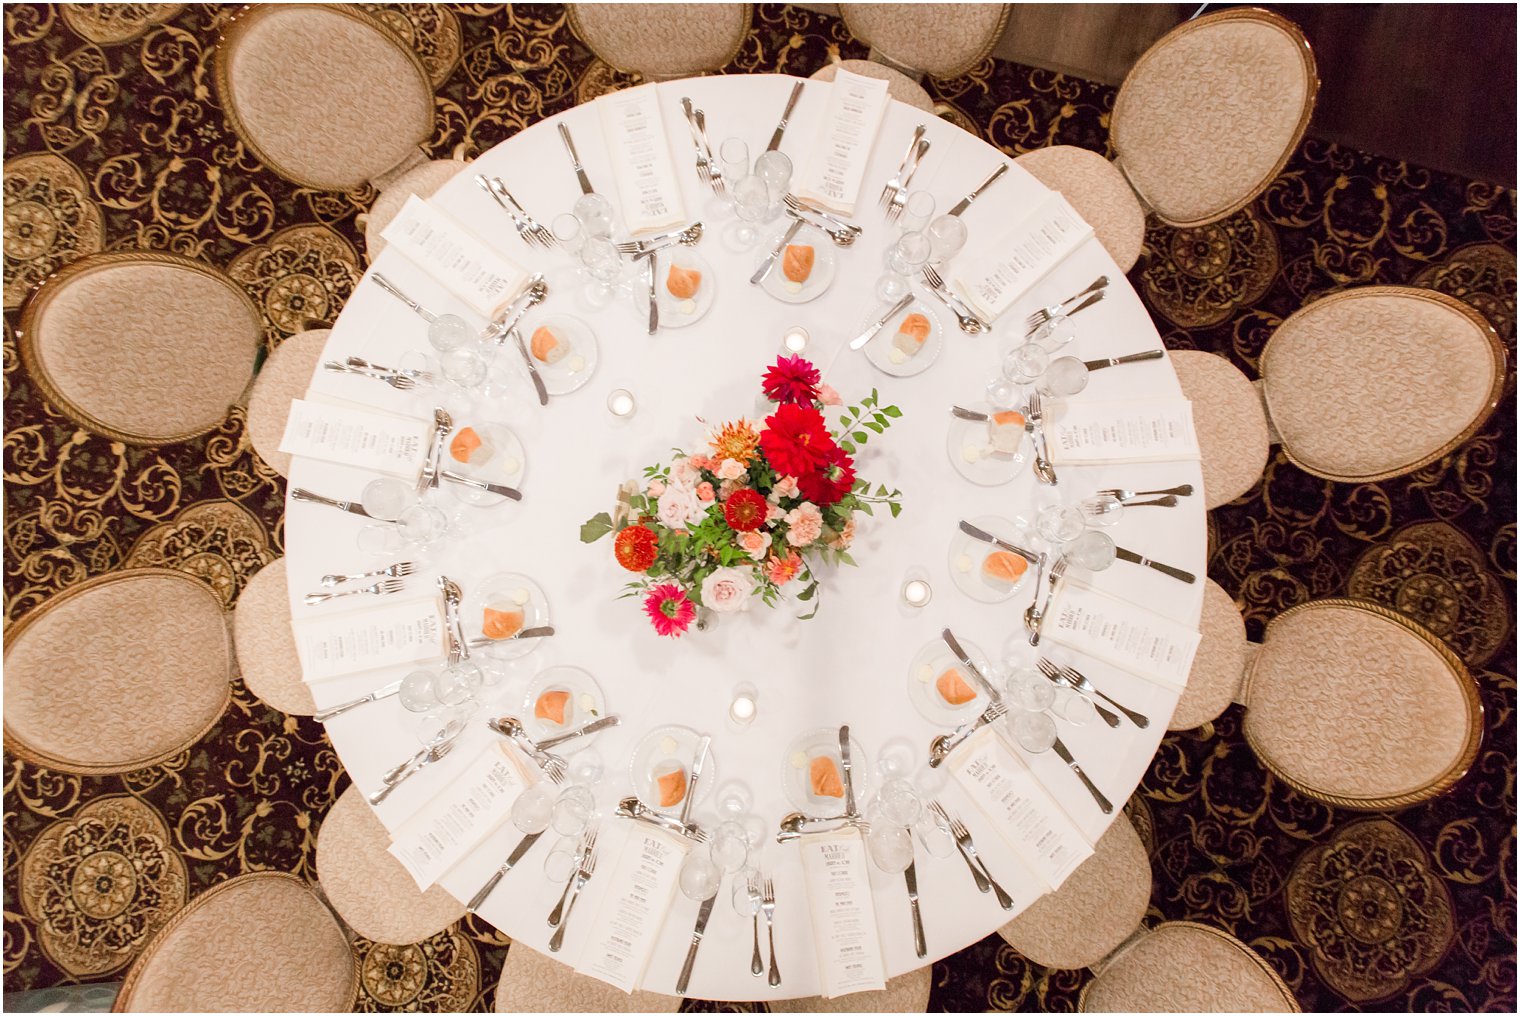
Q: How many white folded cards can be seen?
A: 12